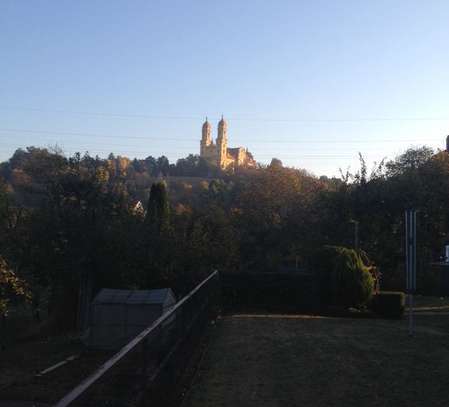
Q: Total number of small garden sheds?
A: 1